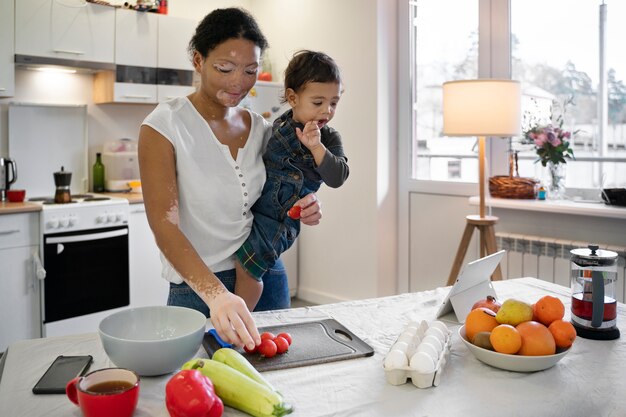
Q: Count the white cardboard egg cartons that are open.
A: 1